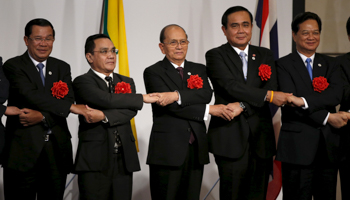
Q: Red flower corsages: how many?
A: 5